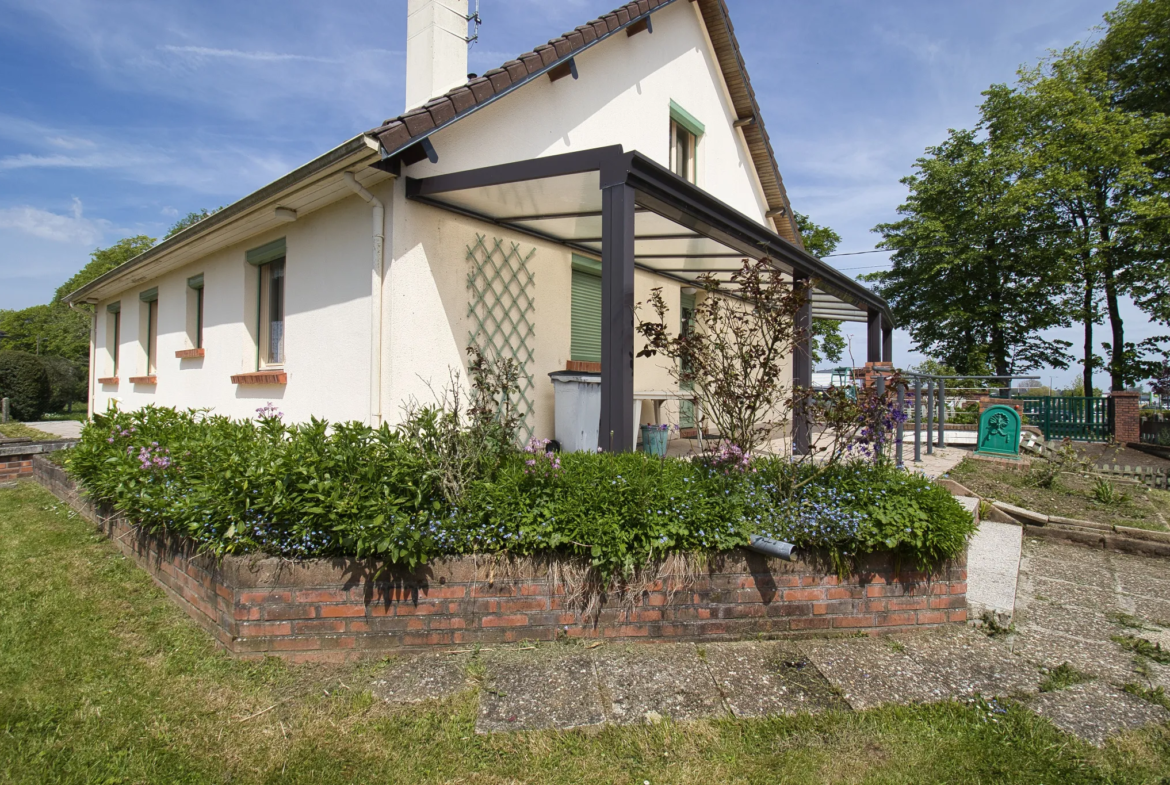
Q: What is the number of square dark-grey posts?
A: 4